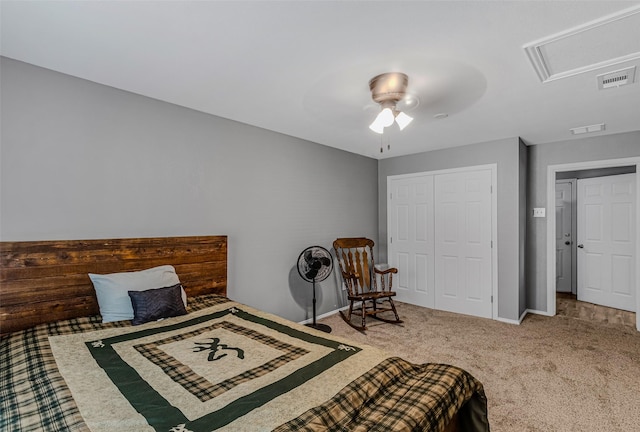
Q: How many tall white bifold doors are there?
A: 2